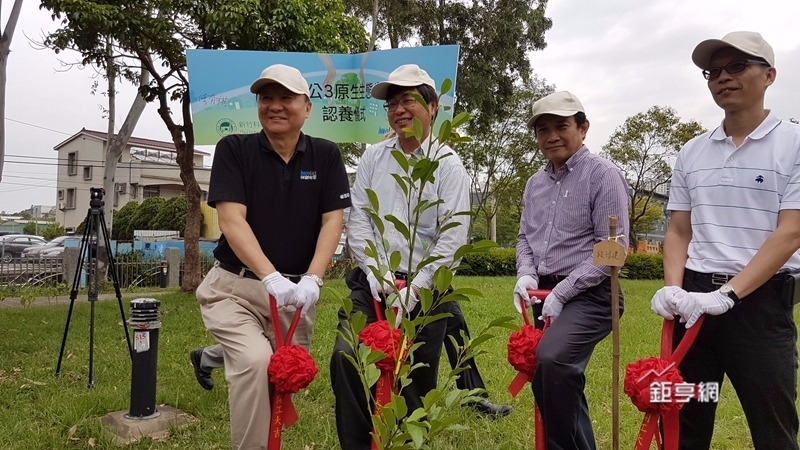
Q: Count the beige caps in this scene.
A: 4